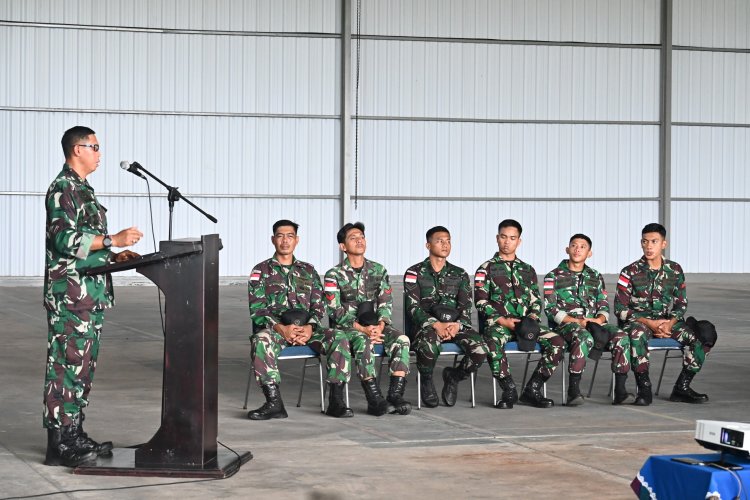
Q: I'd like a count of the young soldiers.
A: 6